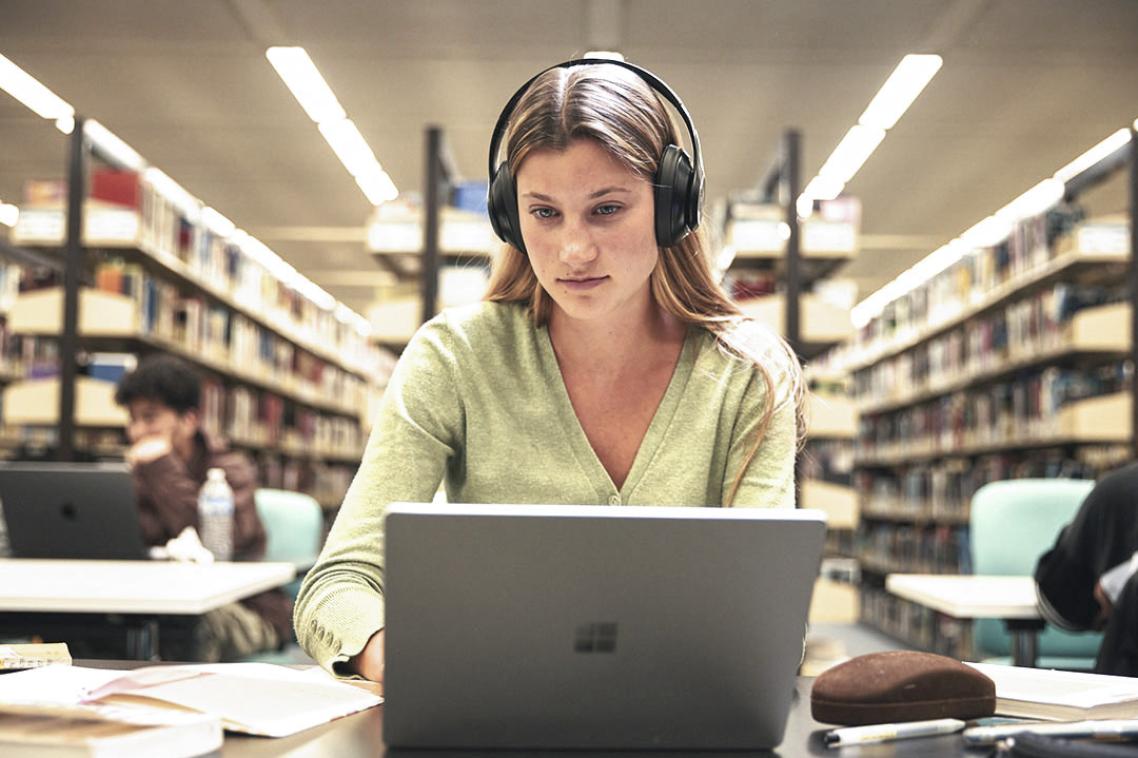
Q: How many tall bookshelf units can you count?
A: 4